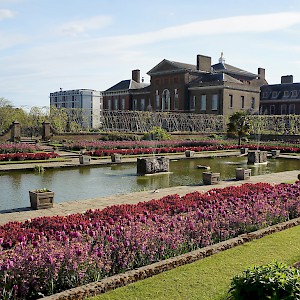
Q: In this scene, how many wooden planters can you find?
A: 8